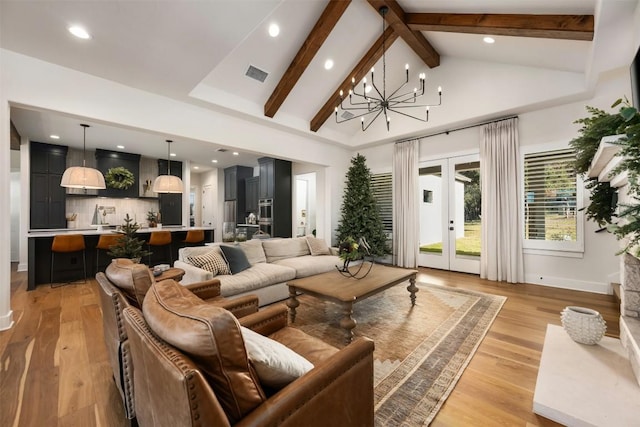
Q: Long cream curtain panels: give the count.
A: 2